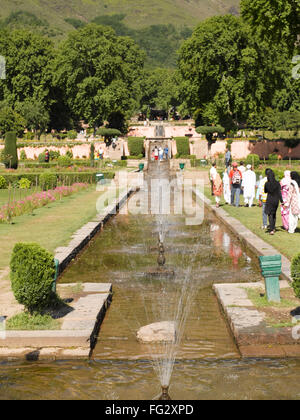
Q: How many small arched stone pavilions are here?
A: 0